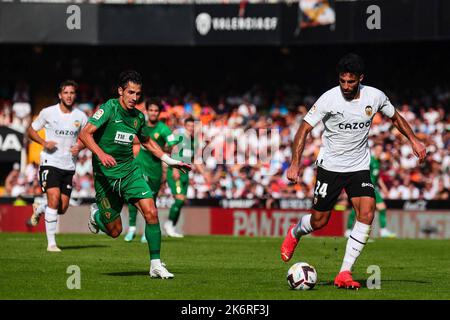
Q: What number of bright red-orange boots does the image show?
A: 2